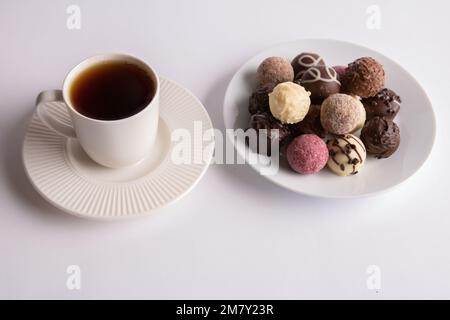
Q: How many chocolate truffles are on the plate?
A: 14